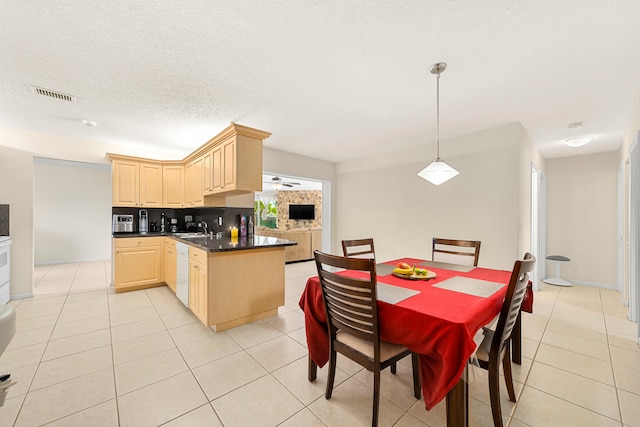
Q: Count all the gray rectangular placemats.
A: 4